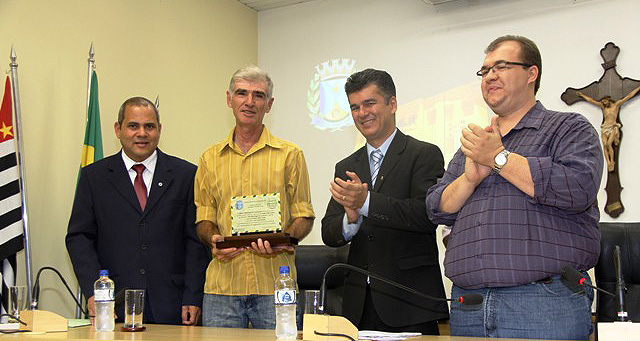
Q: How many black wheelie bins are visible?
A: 0